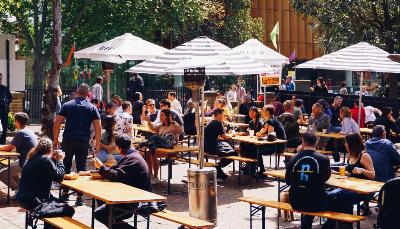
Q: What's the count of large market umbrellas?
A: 4